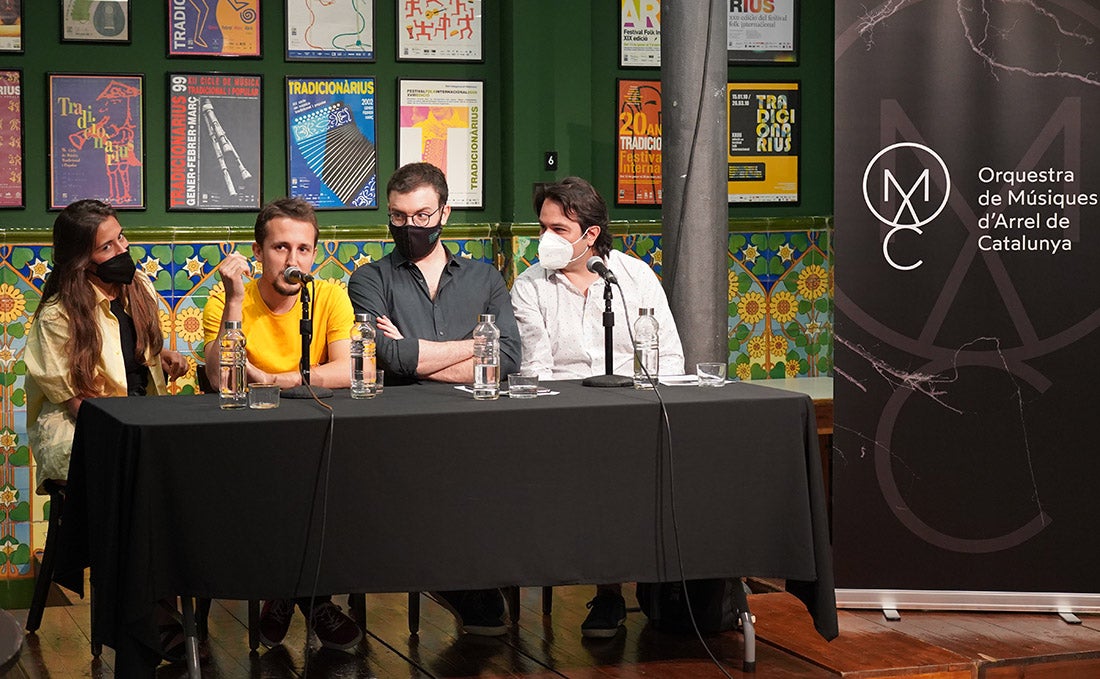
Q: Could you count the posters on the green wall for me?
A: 14